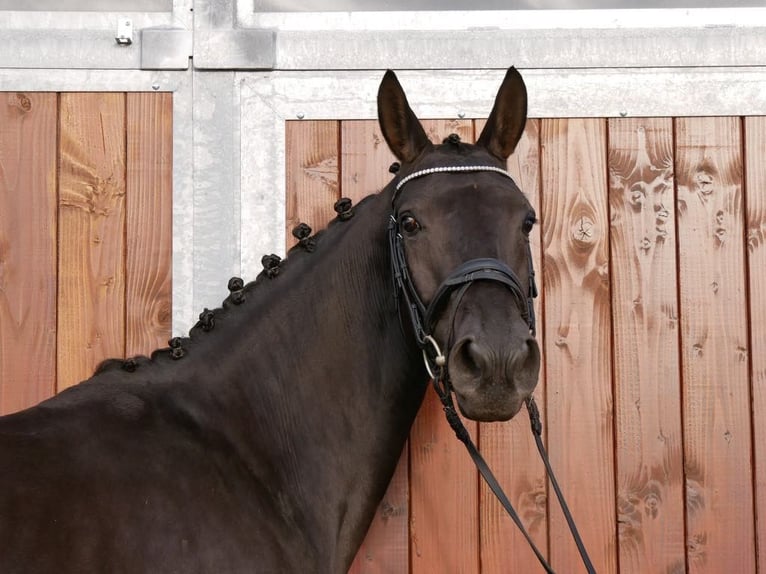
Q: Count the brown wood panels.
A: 11